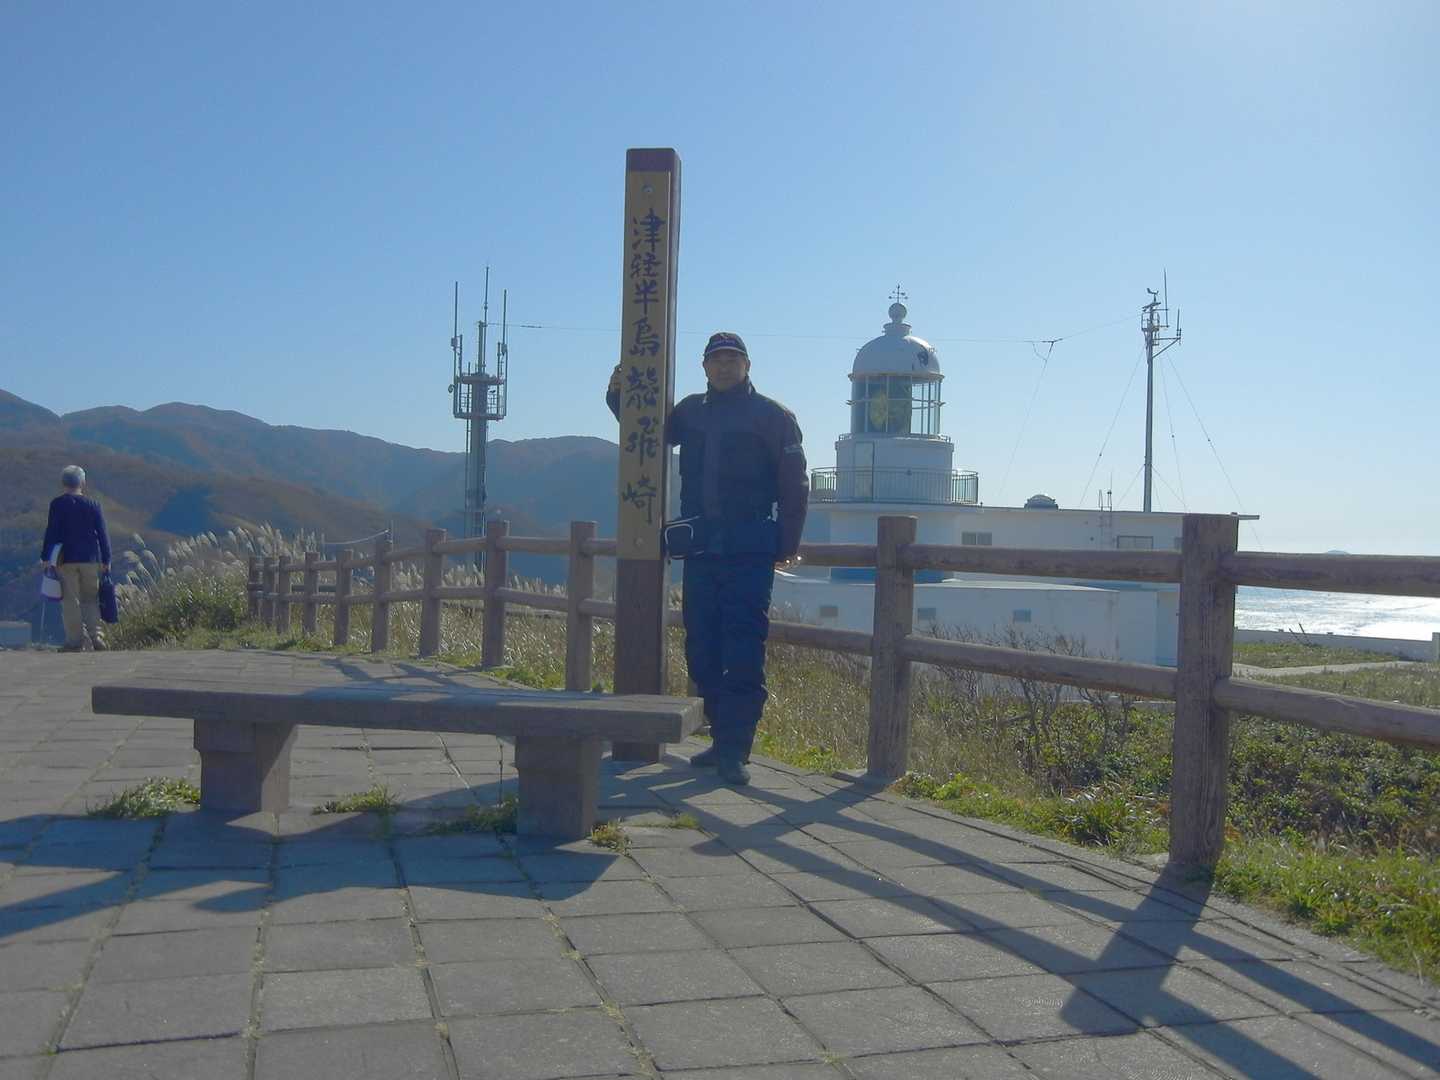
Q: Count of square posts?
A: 12